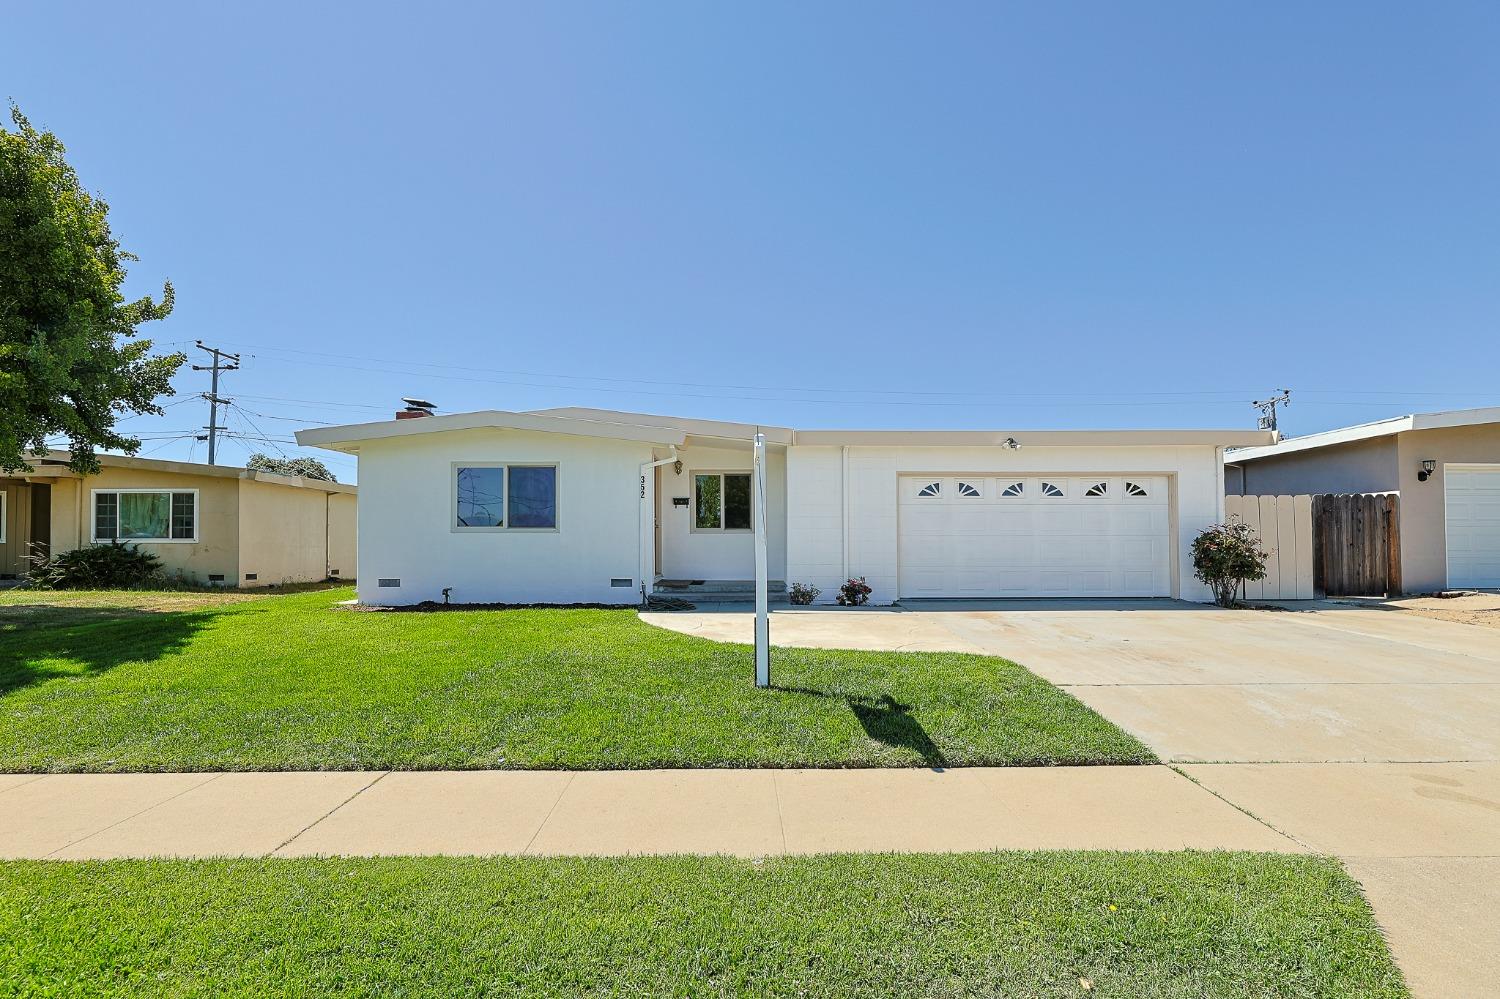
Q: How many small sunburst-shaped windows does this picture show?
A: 6